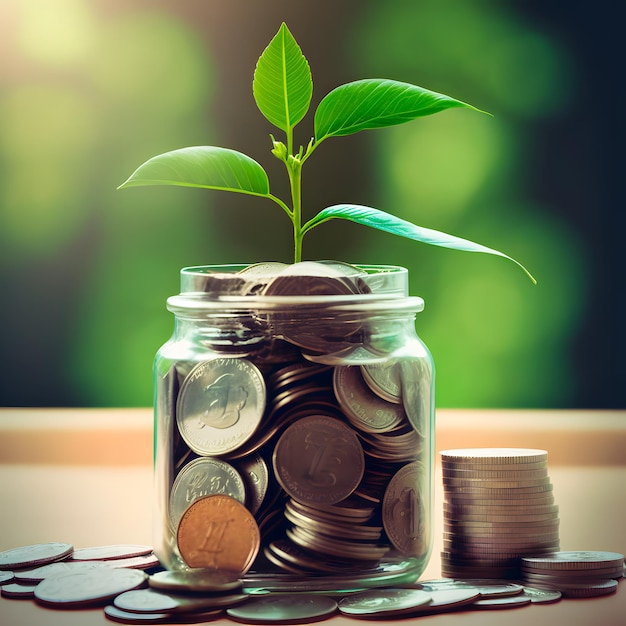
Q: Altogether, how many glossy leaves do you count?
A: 4